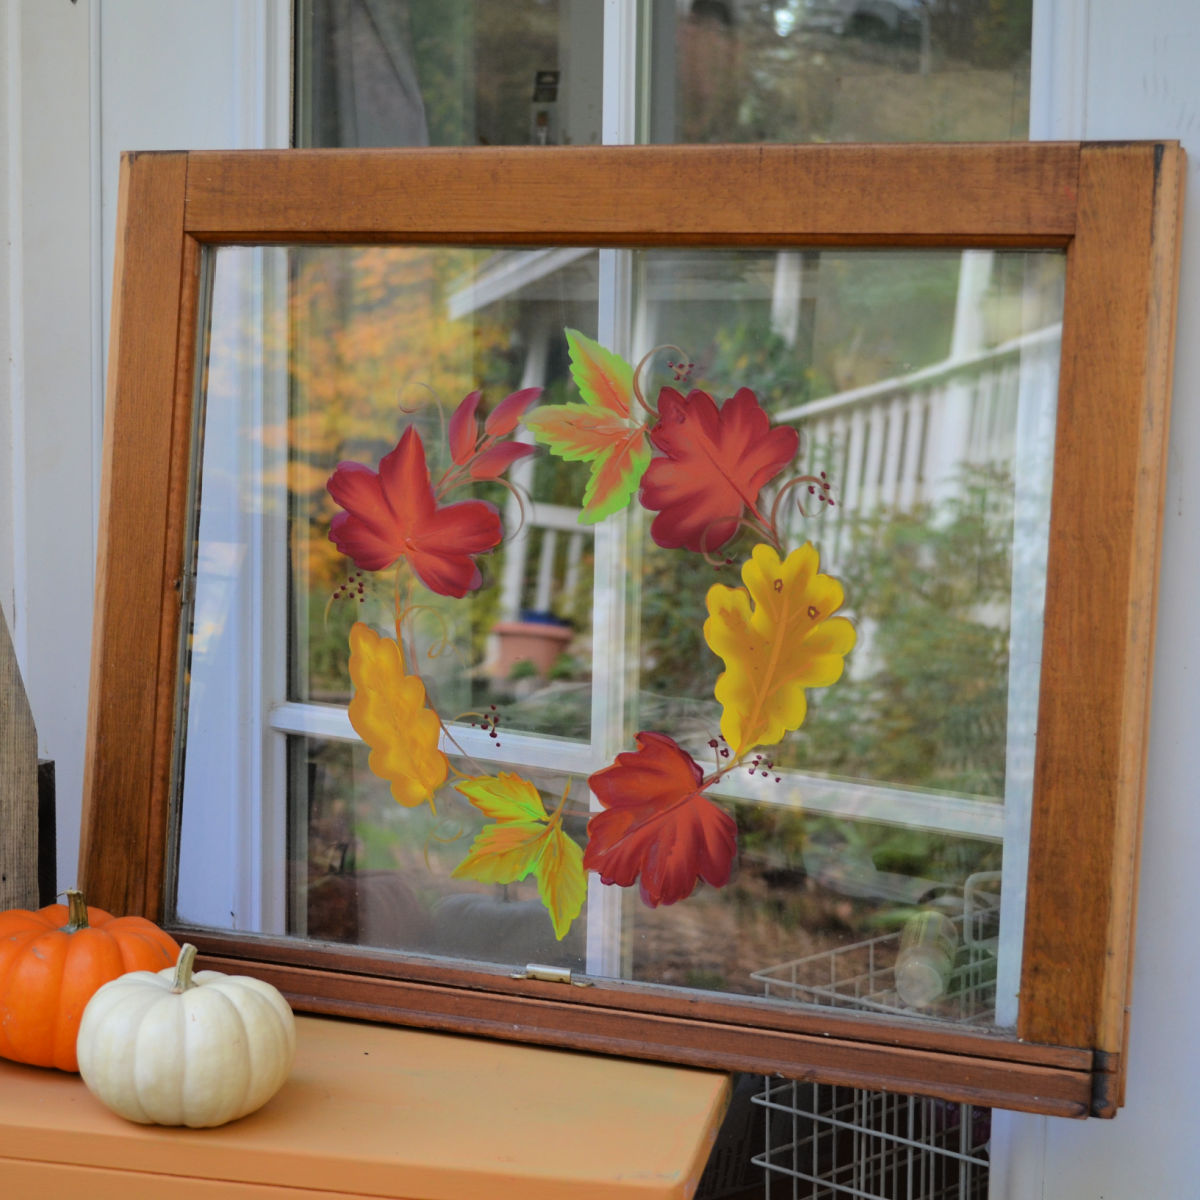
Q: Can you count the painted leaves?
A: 14